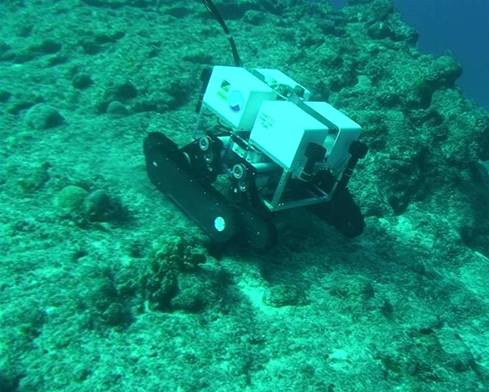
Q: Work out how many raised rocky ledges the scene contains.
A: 1